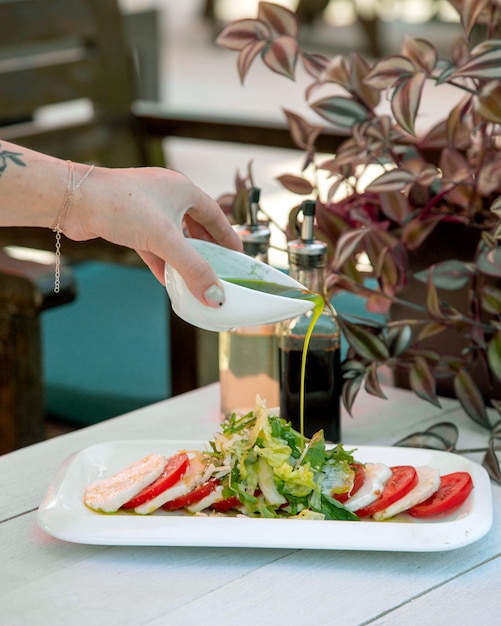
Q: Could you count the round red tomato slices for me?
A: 6